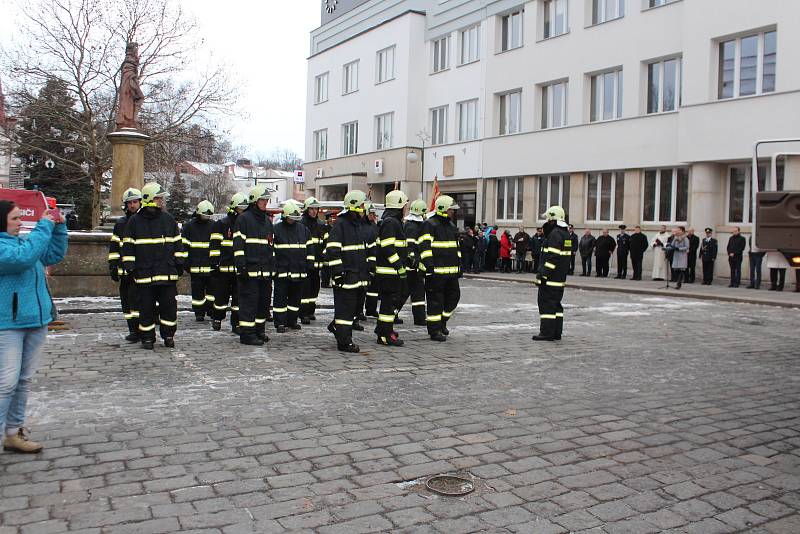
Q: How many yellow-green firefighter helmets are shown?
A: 13